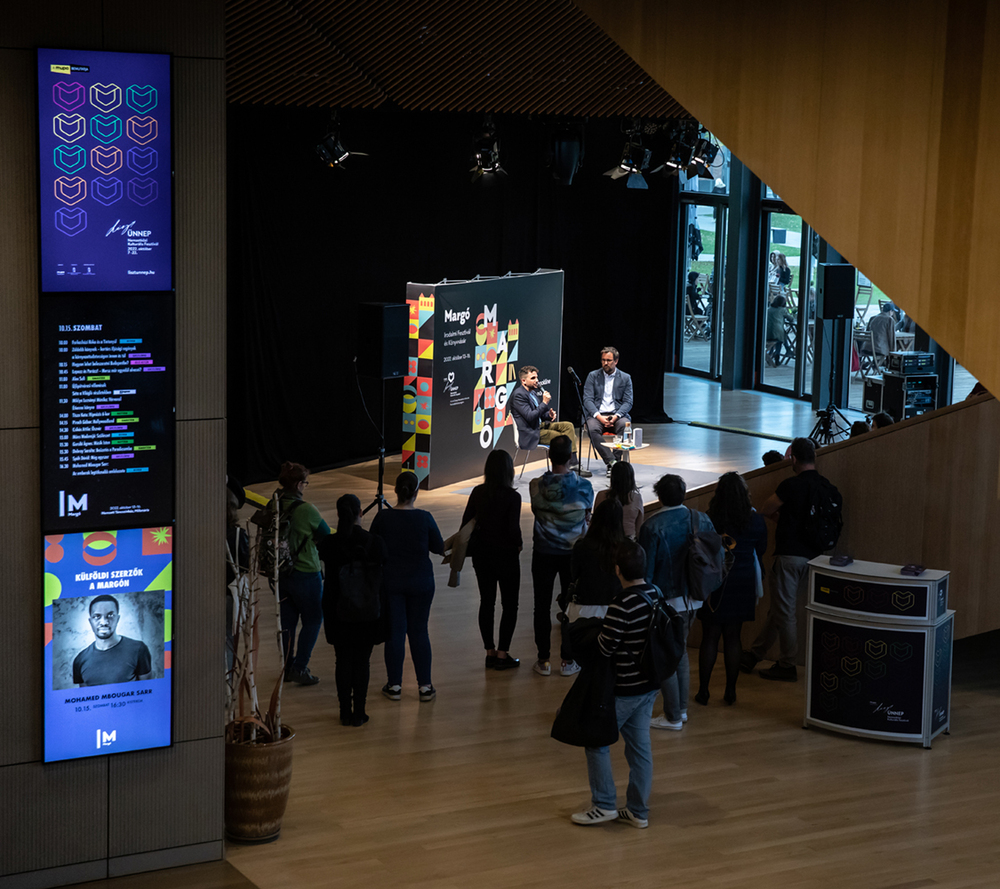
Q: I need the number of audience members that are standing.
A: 12